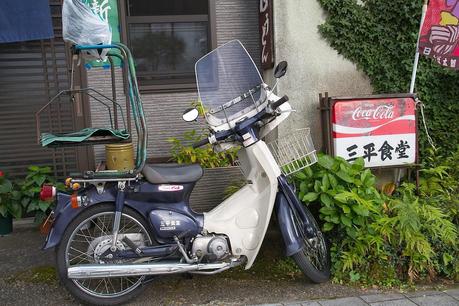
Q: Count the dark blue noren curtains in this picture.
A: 1